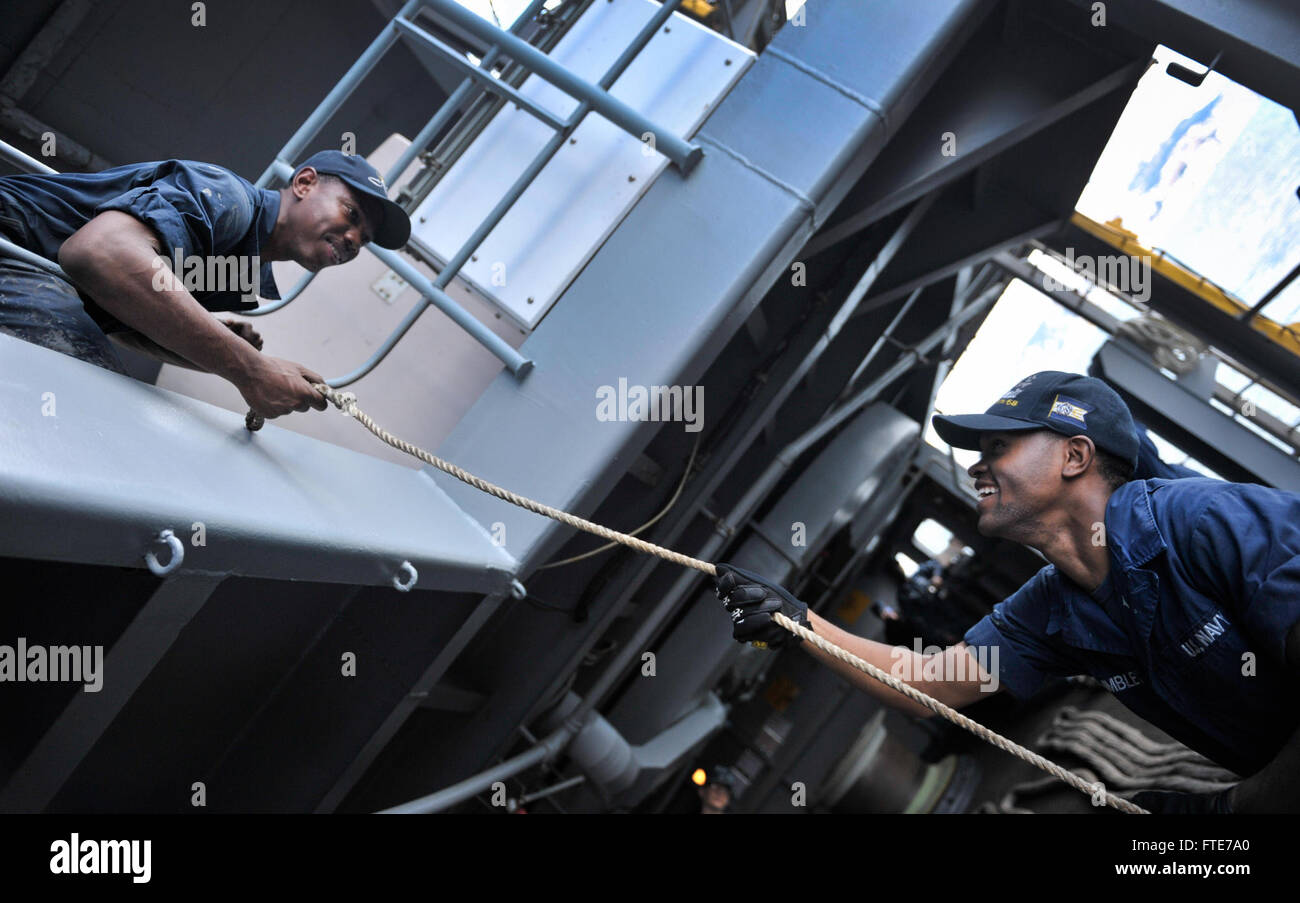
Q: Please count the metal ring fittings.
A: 3